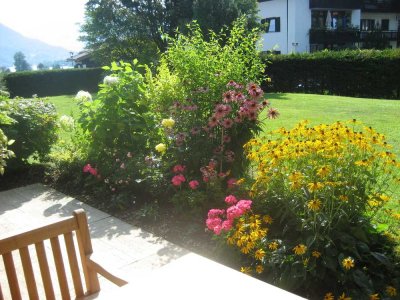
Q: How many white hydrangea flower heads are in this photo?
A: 3